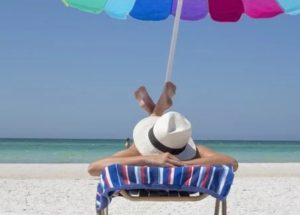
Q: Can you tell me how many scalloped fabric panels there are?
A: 7